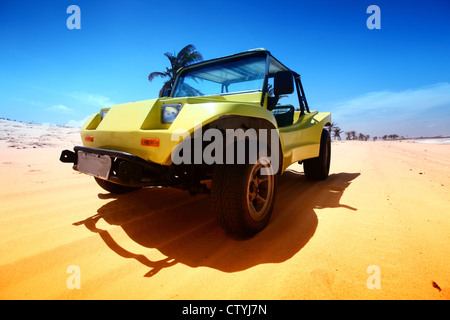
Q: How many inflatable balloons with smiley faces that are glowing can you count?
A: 0